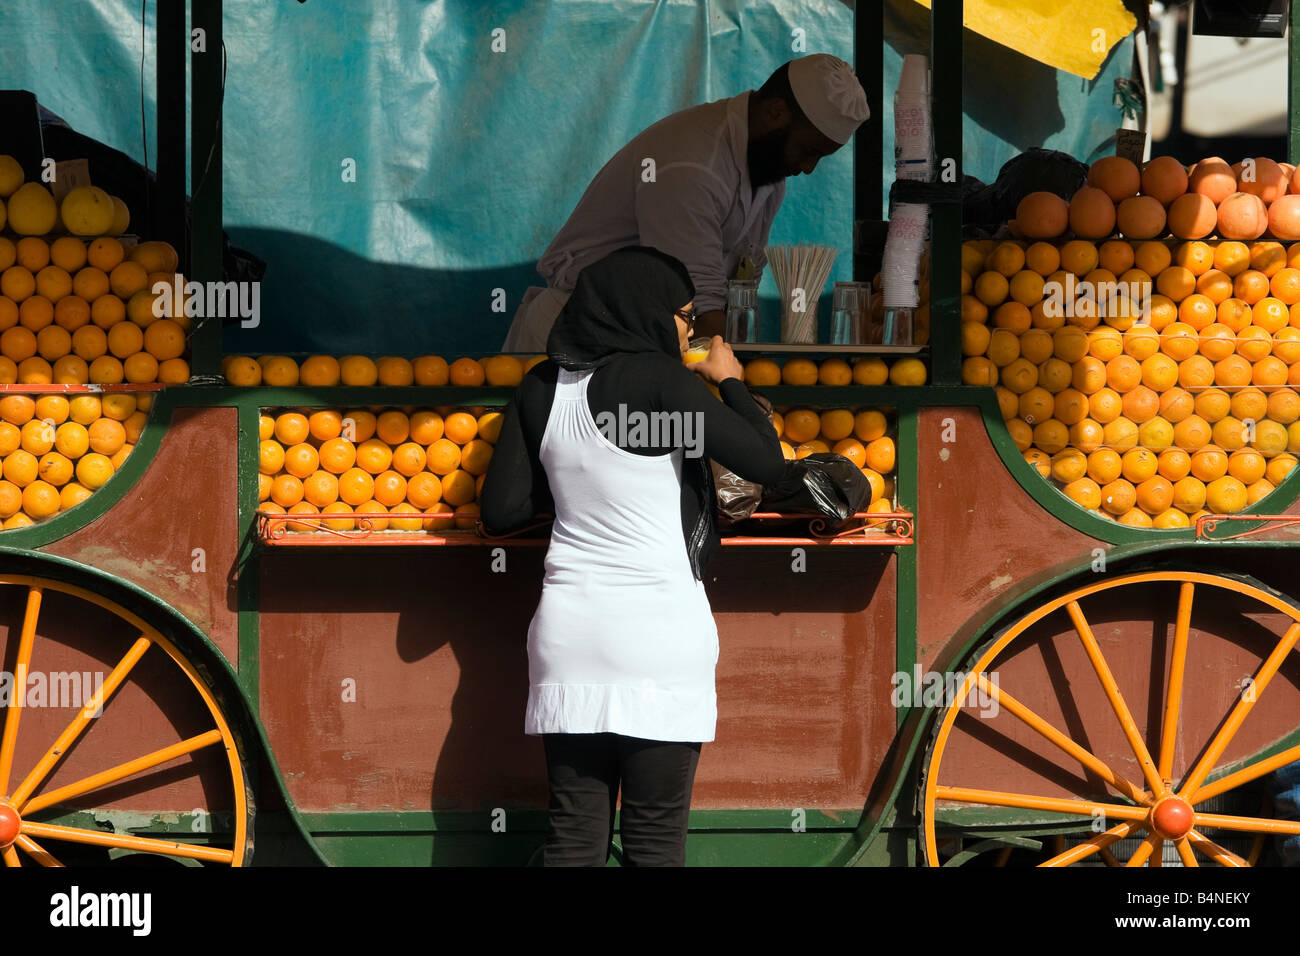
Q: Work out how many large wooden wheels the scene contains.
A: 2